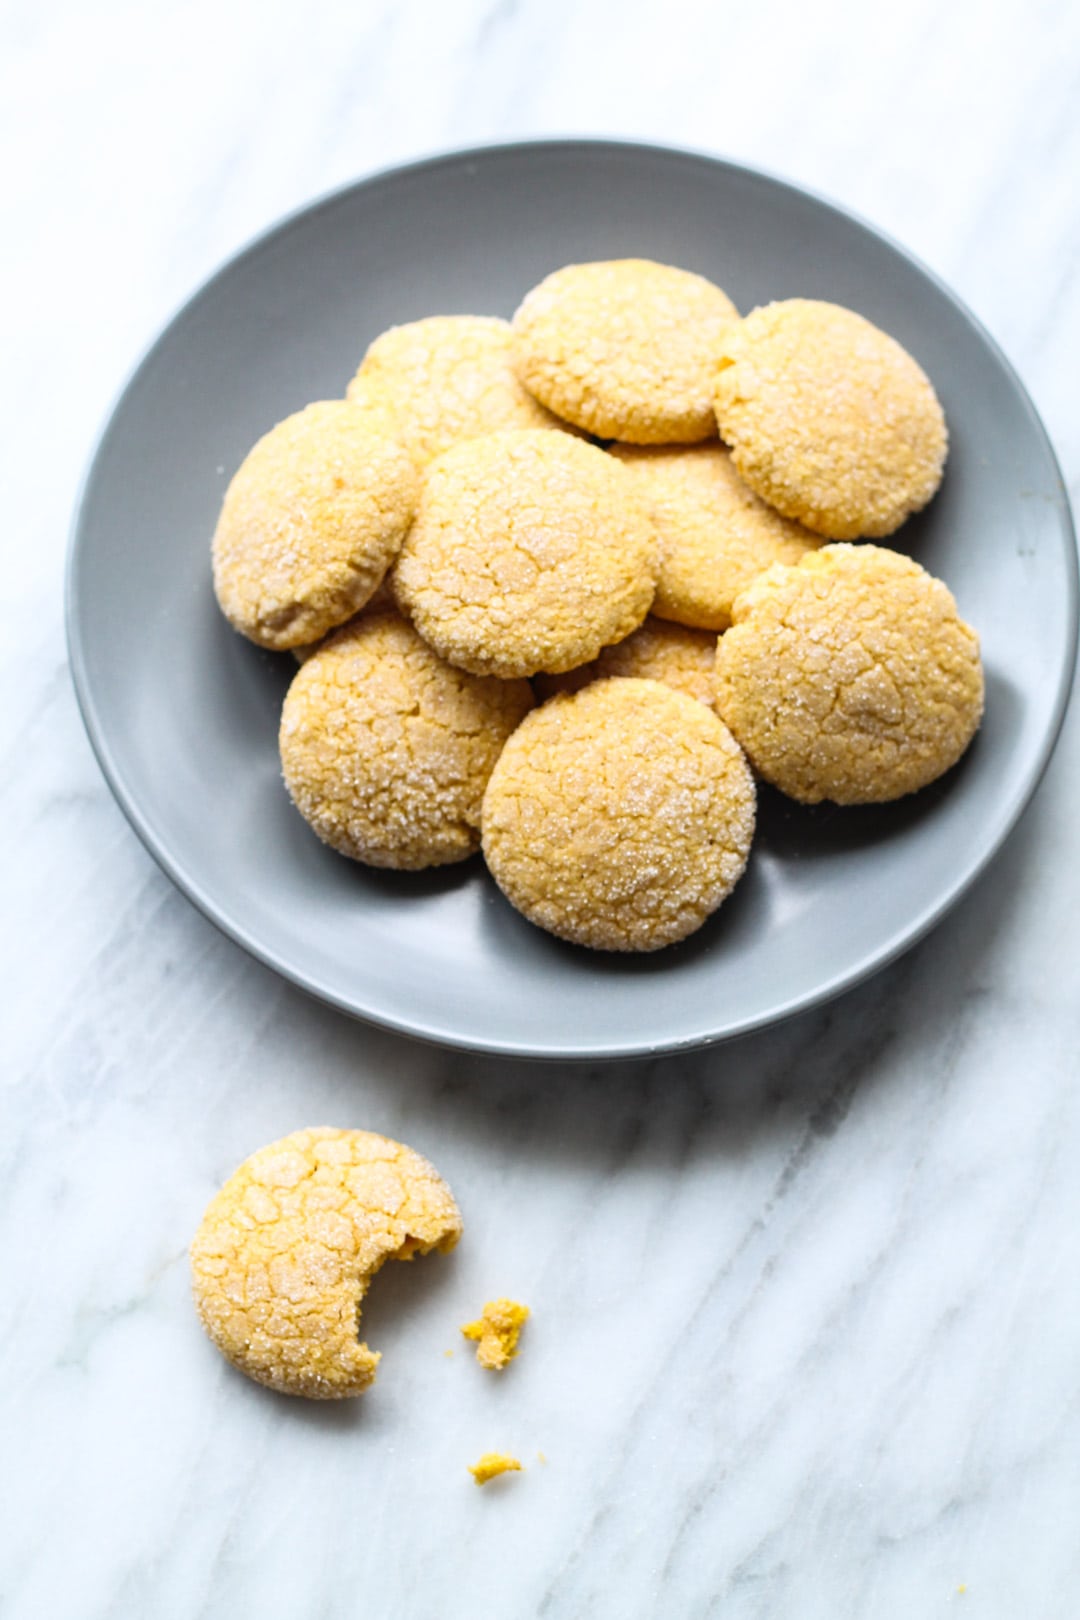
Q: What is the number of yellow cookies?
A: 11